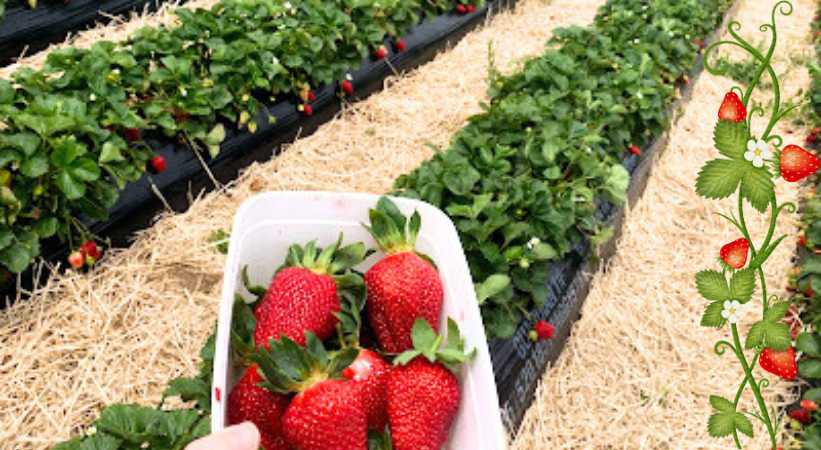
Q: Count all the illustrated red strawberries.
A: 4